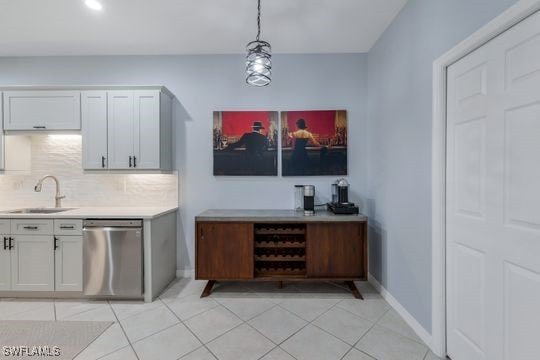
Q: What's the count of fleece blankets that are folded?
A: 0